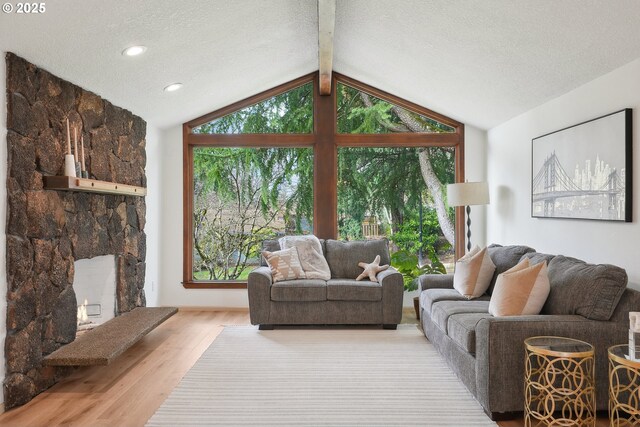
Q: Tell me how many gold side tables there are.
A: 2